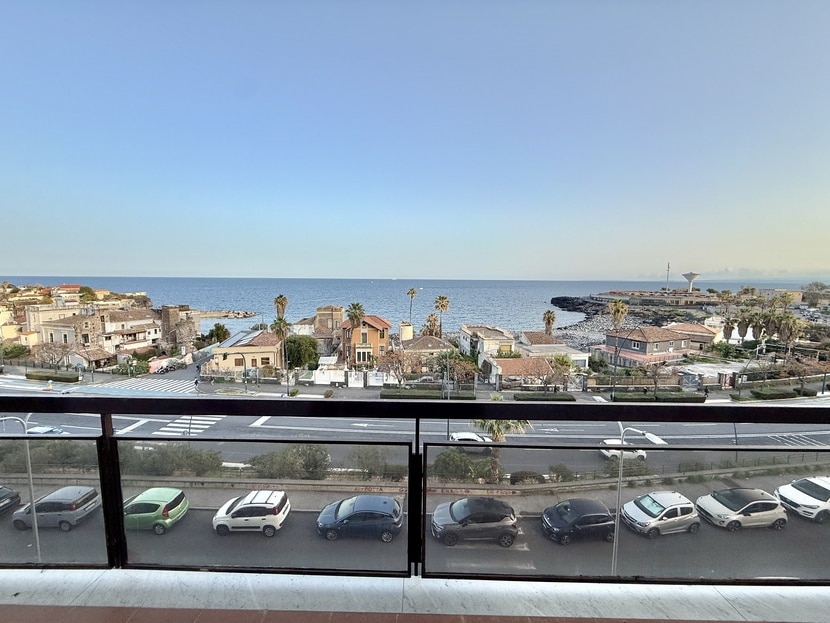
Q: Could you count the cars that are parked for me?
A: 10